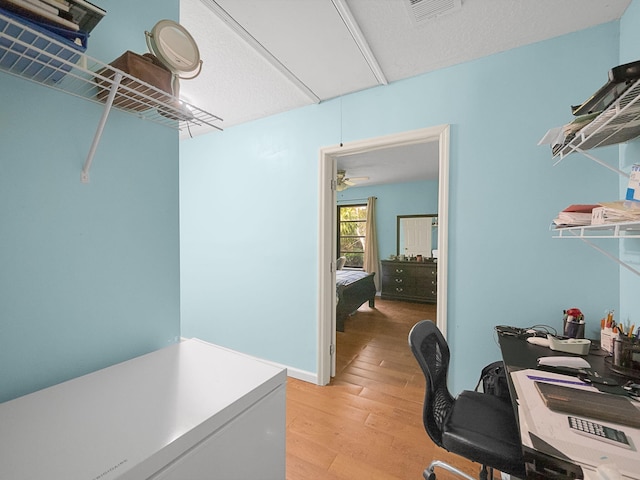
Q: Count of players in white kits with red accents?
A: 0